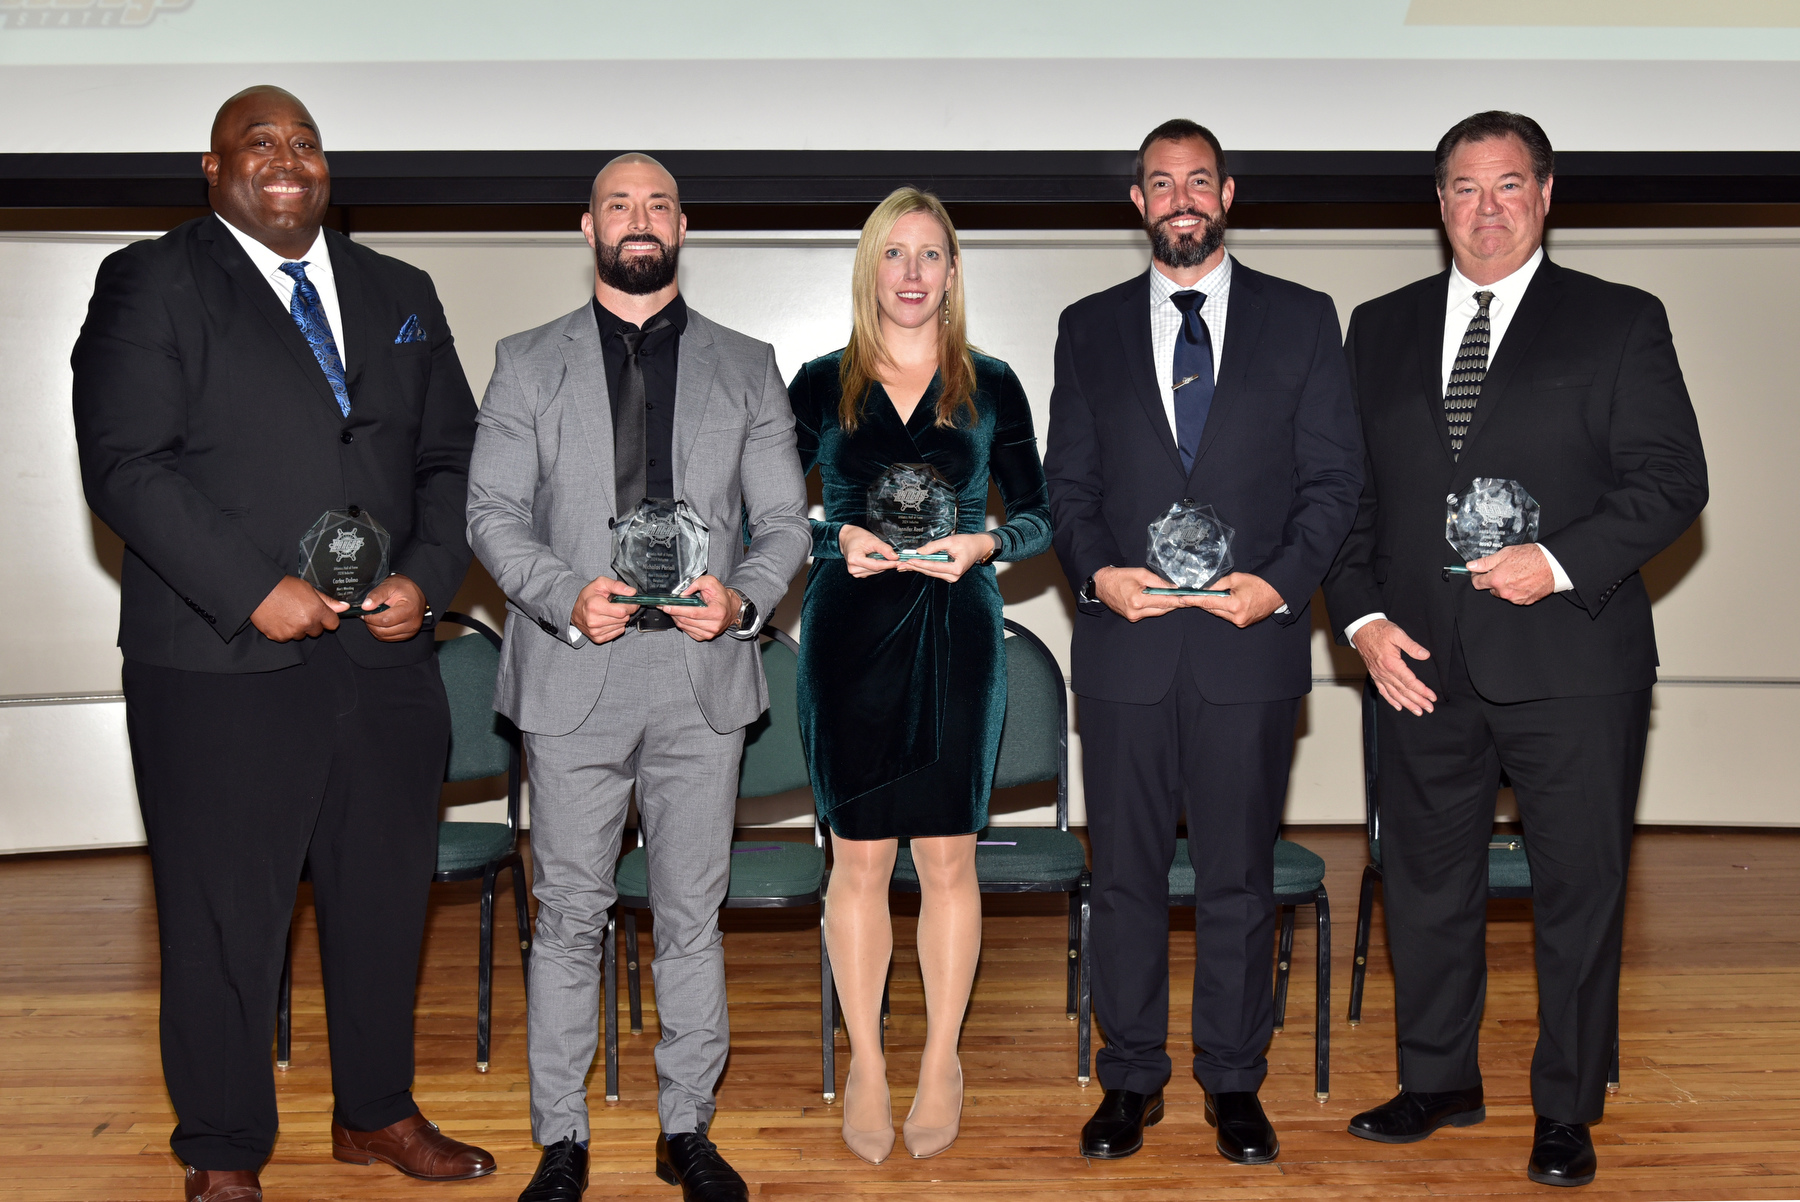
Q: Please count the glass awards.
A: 5